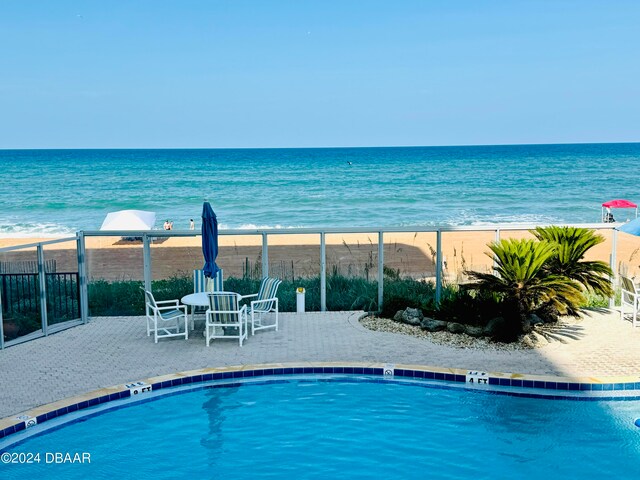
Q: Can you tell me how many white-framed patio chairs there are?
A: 5